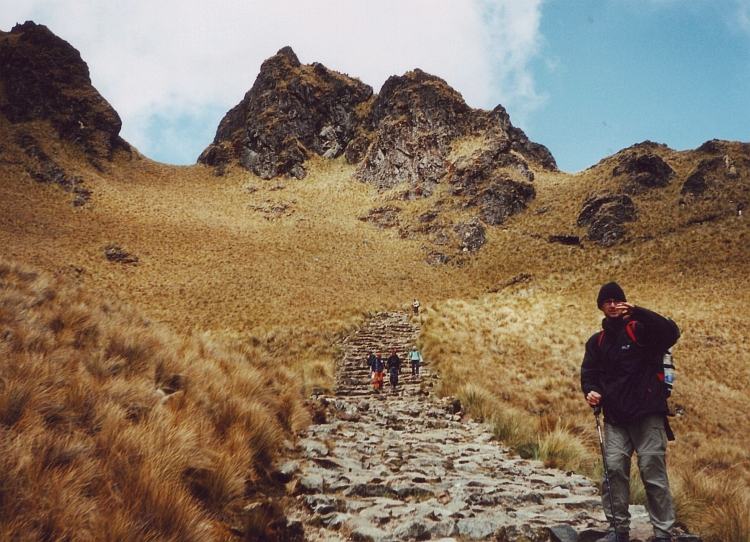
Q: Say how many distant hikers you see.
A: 5